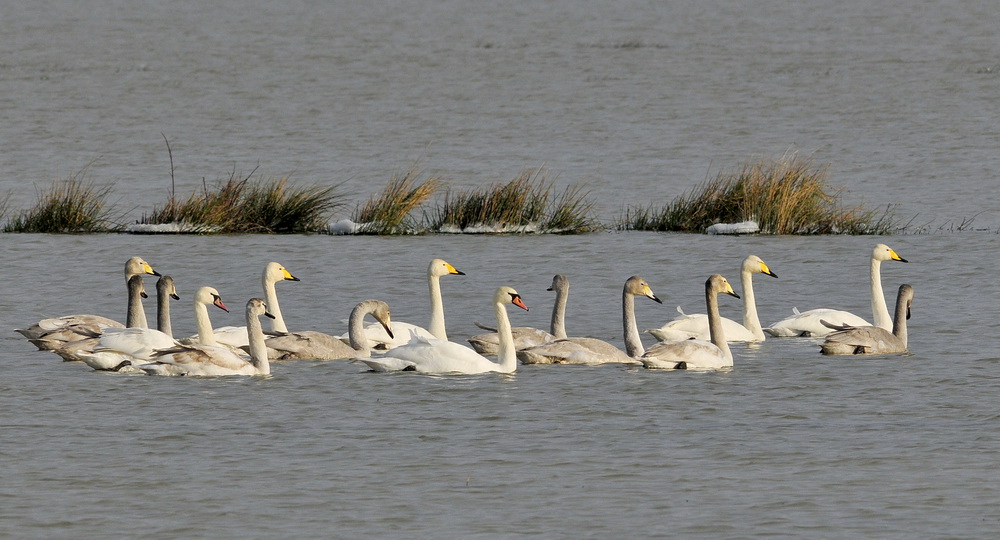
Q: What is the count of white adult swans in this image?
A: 7